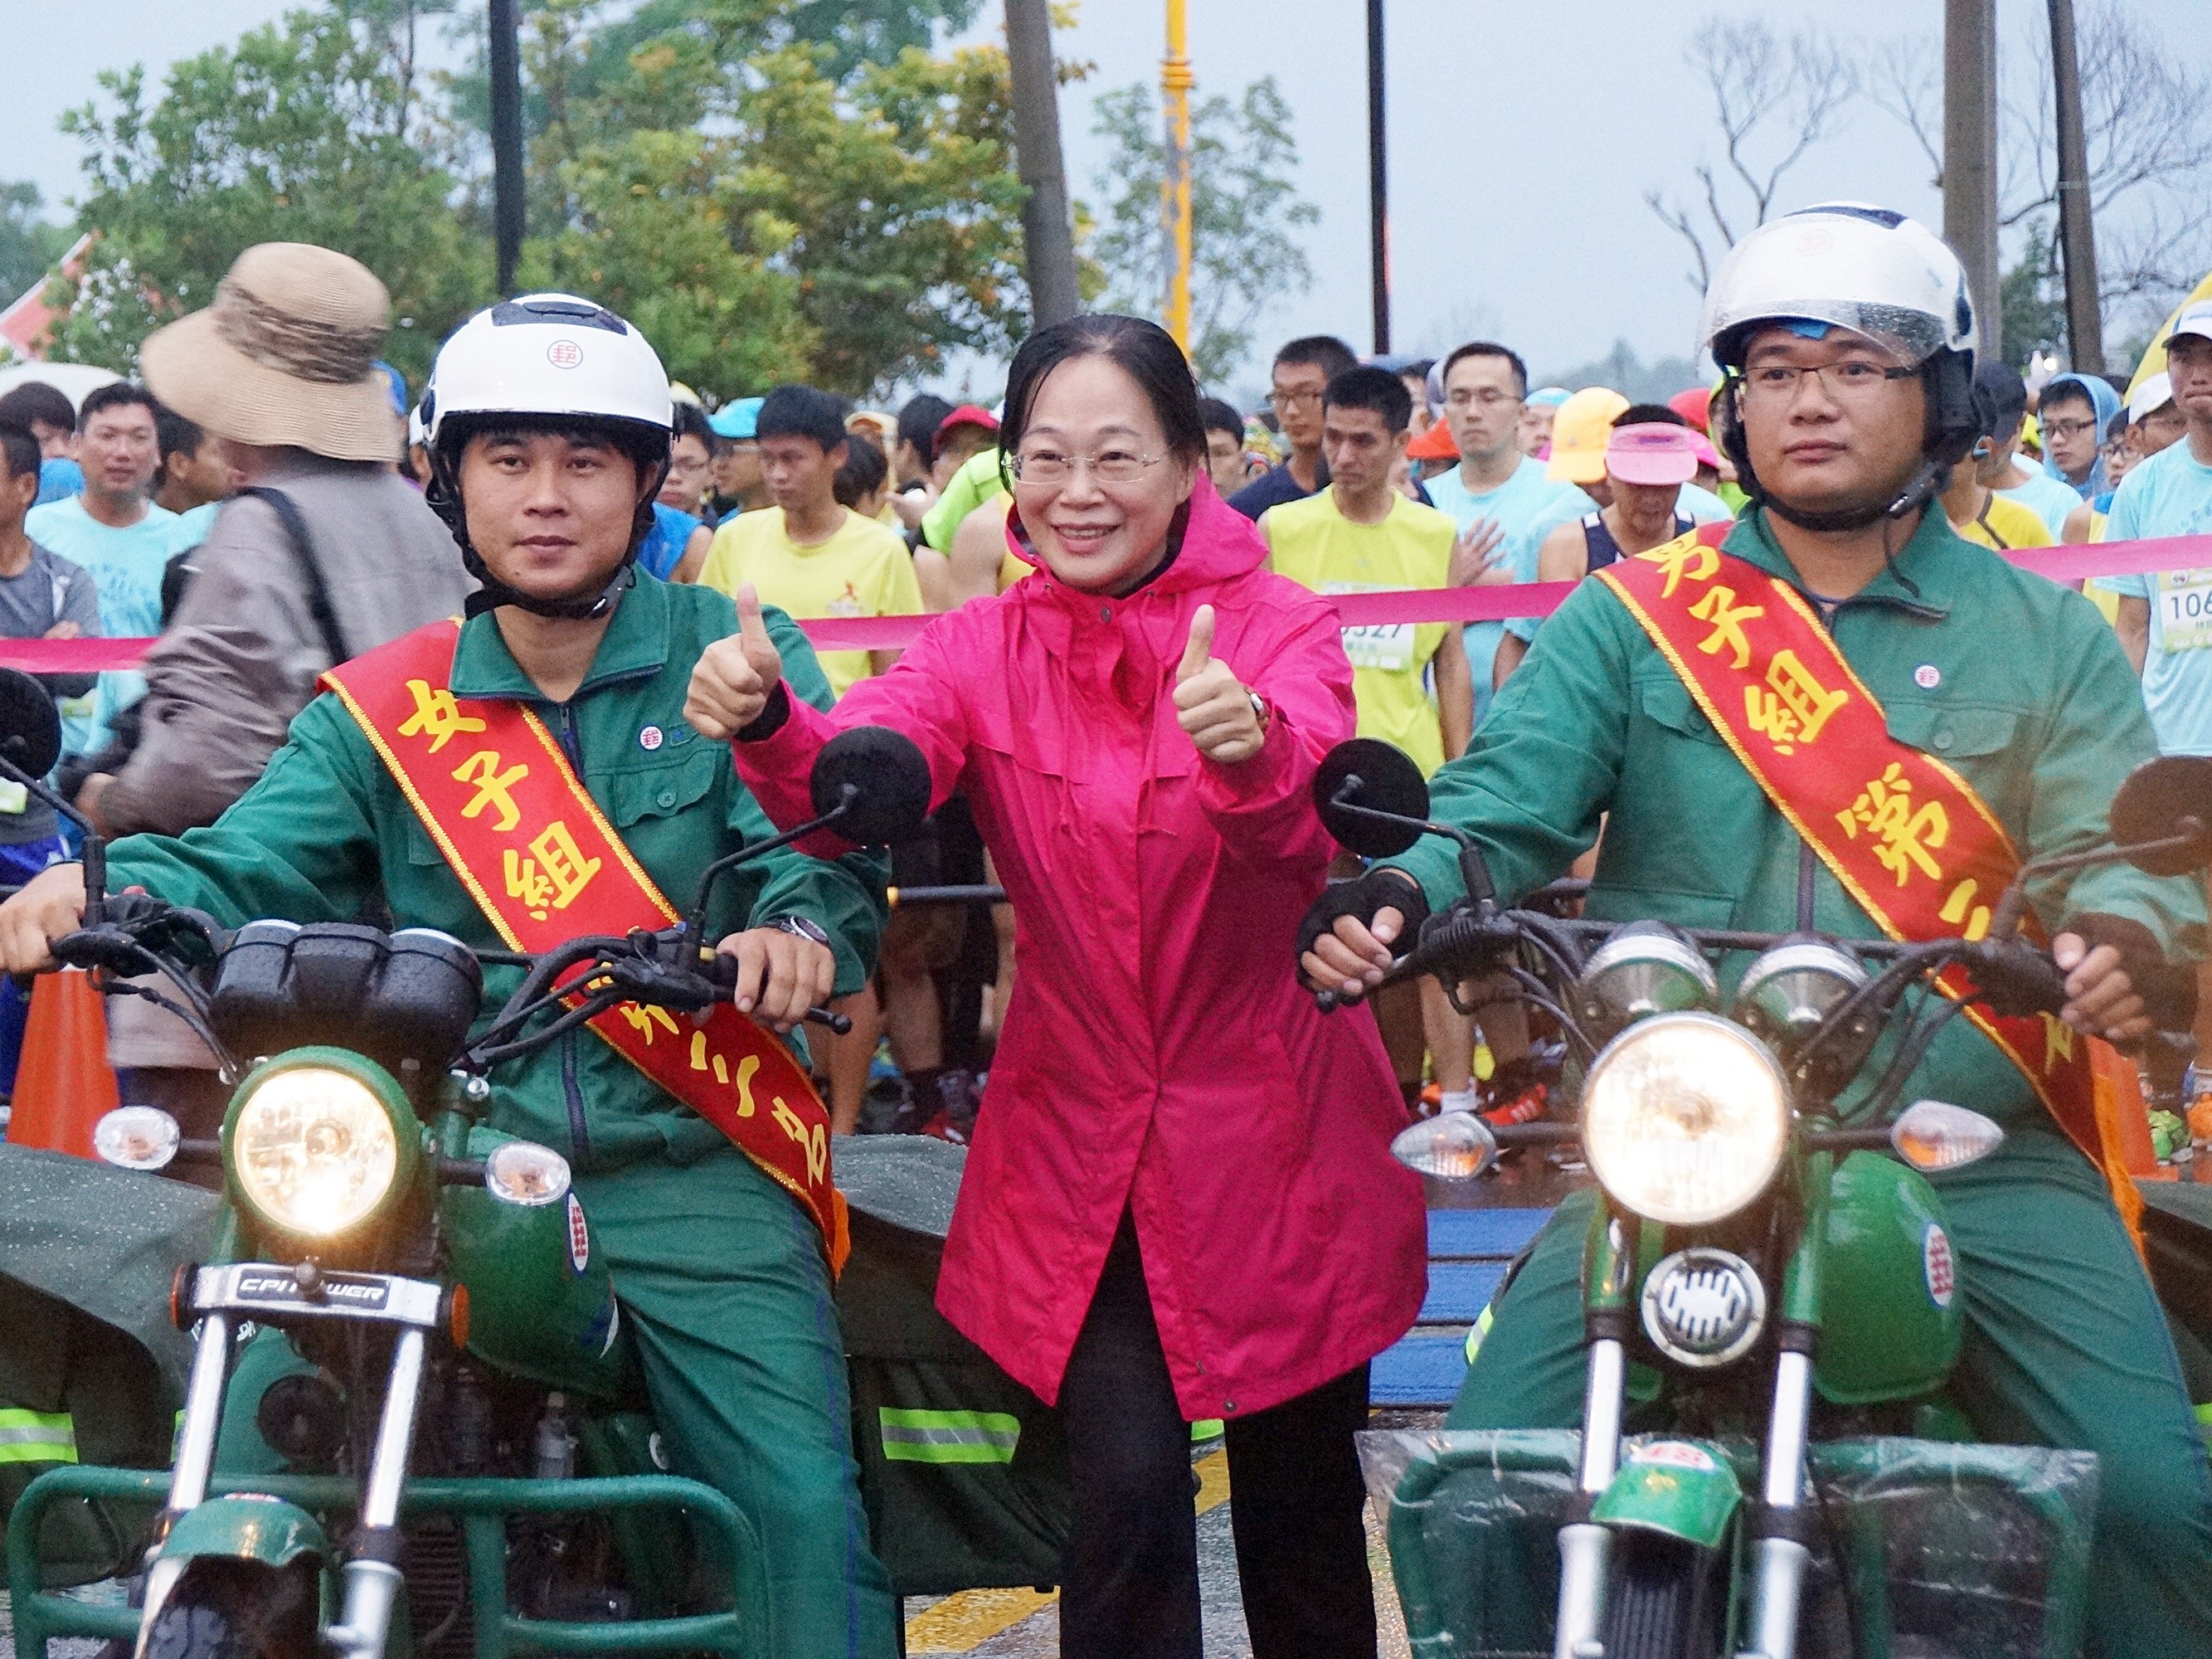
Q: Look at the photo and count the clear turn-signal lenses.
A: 4